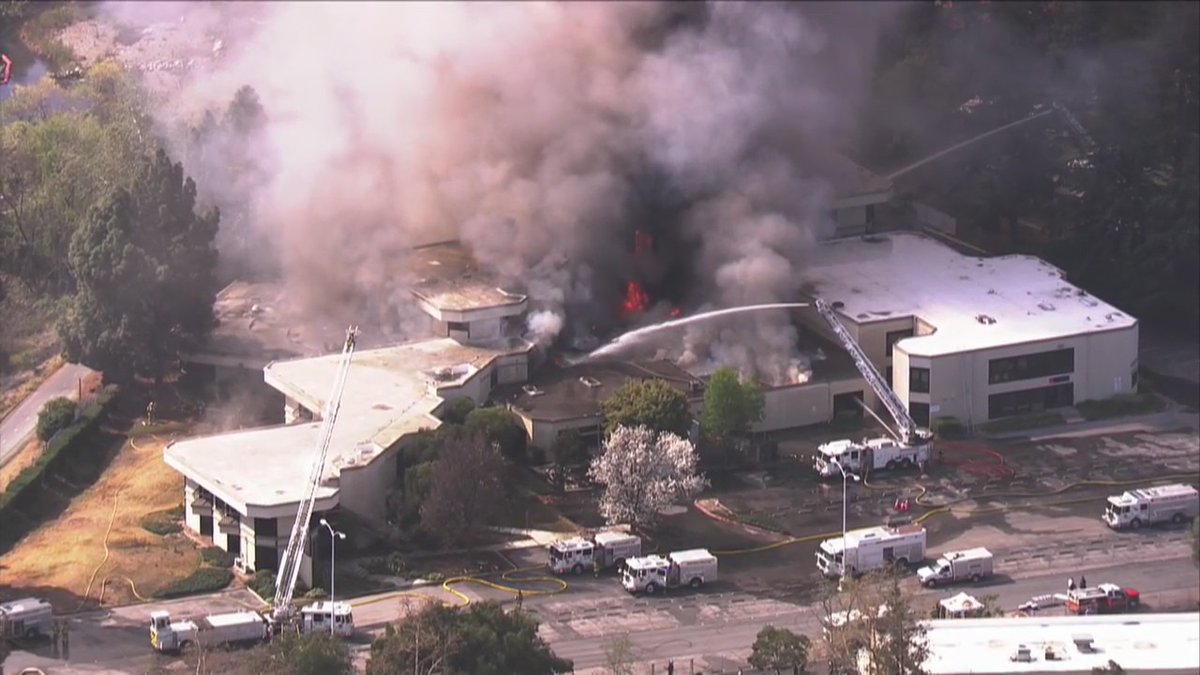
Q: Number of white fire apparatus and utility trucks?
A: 8